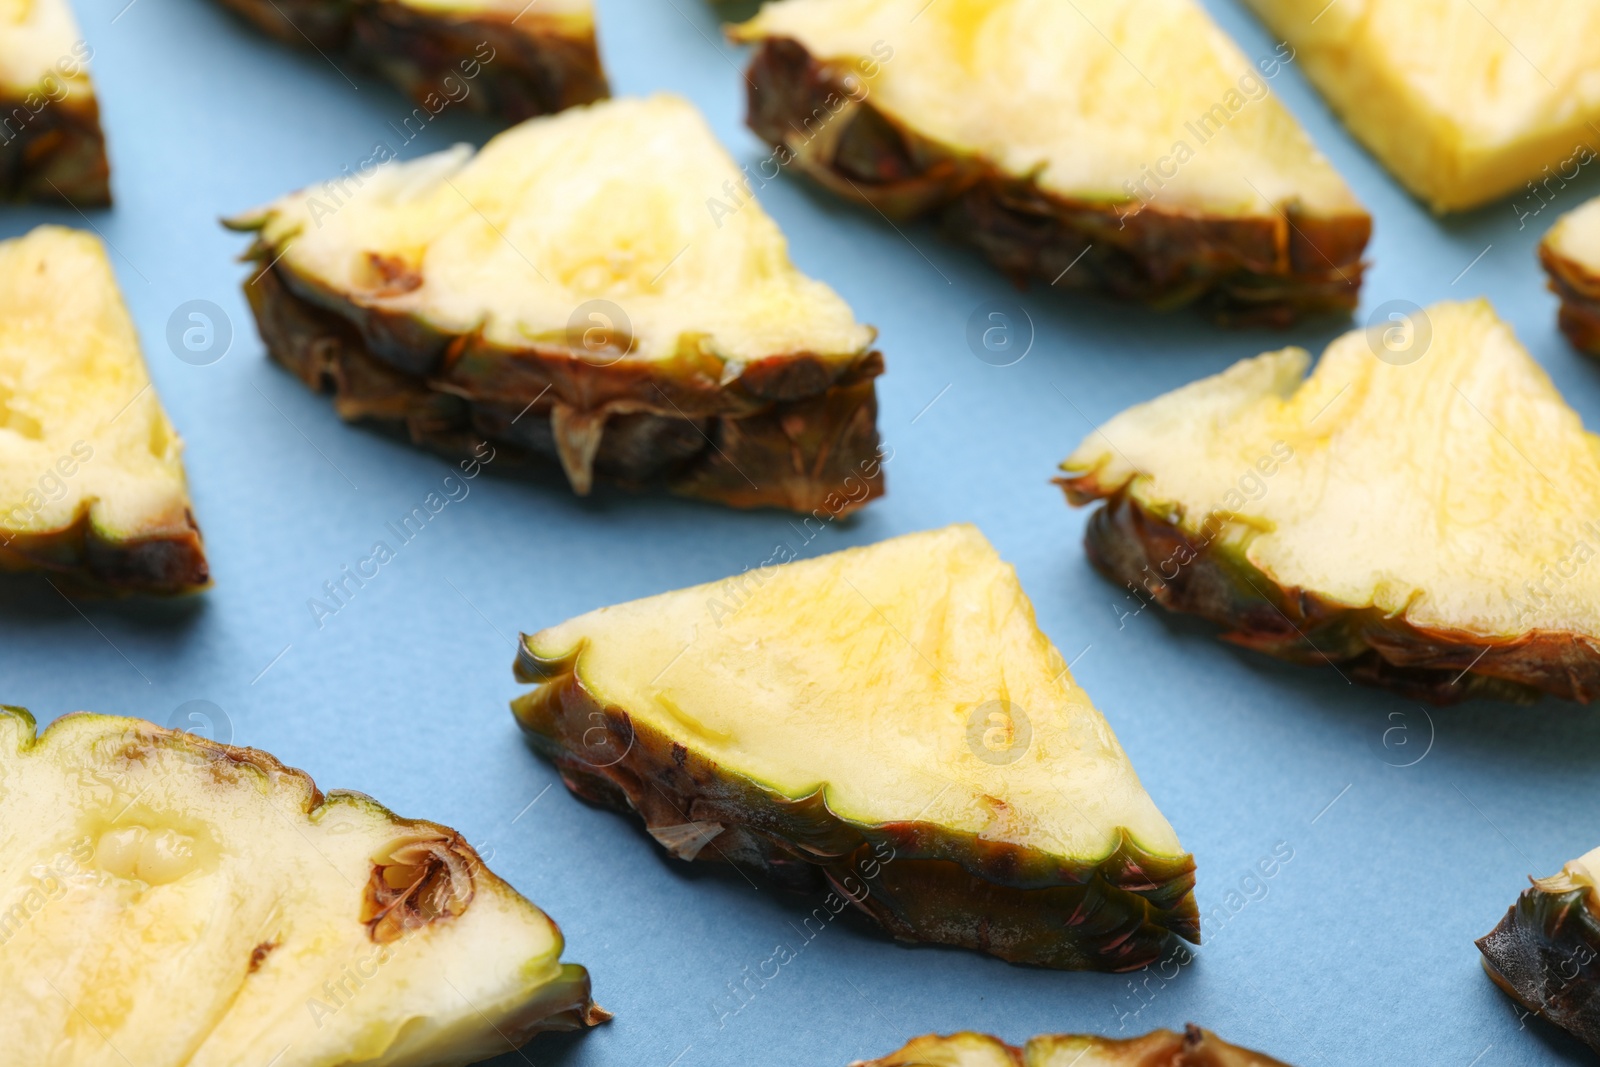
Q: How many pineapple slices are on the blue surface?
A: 12